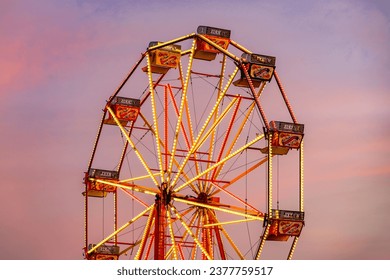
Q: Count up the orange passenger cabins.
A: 8